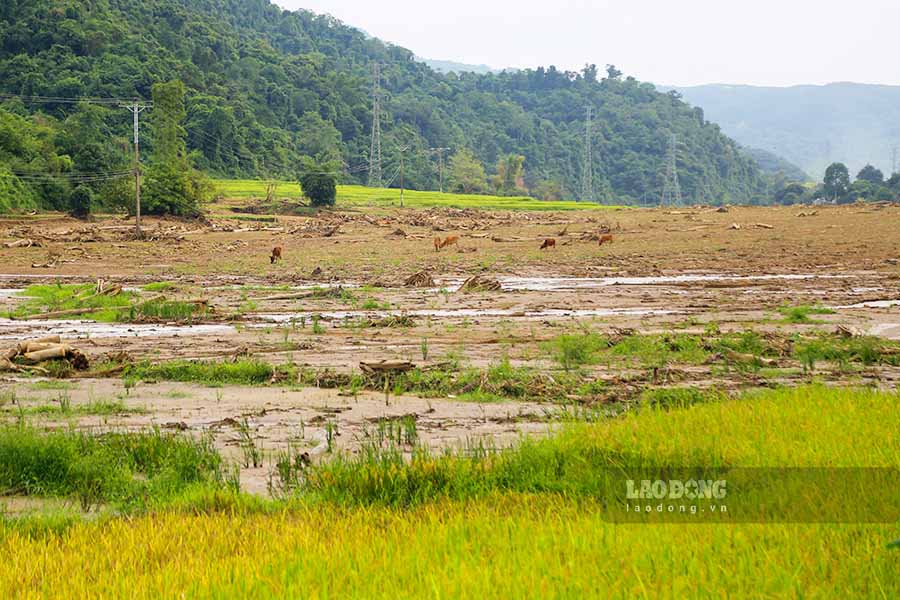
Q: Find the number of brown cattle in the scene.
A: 5